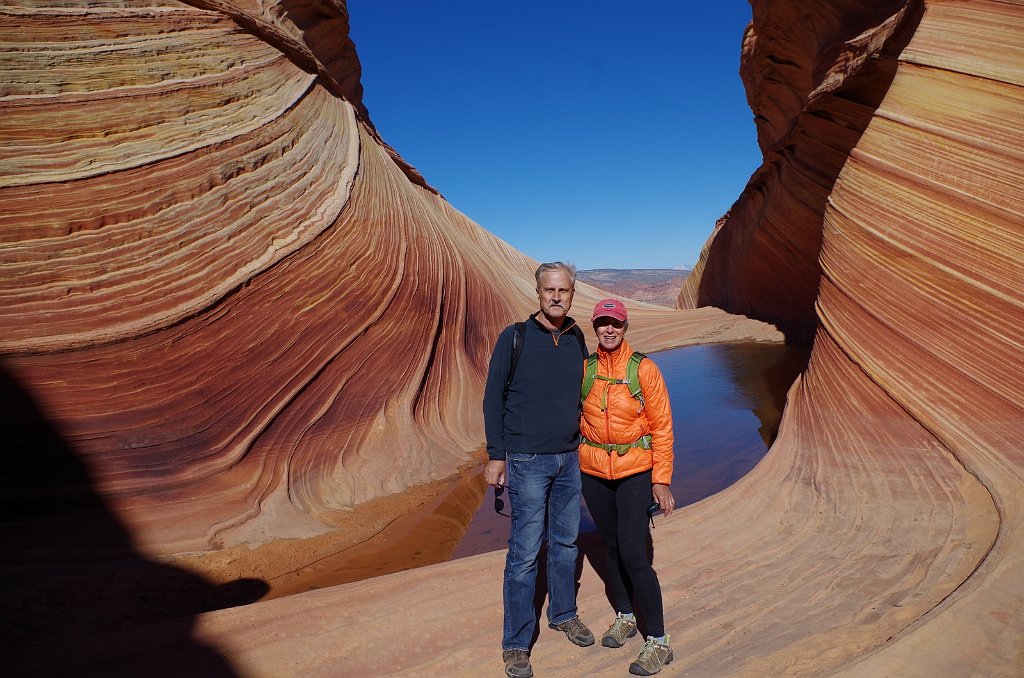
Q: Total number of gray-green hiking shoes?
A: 2